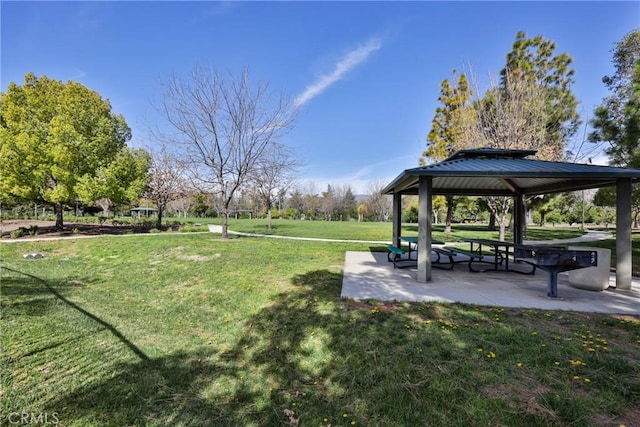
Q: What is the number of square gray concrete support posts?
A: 4